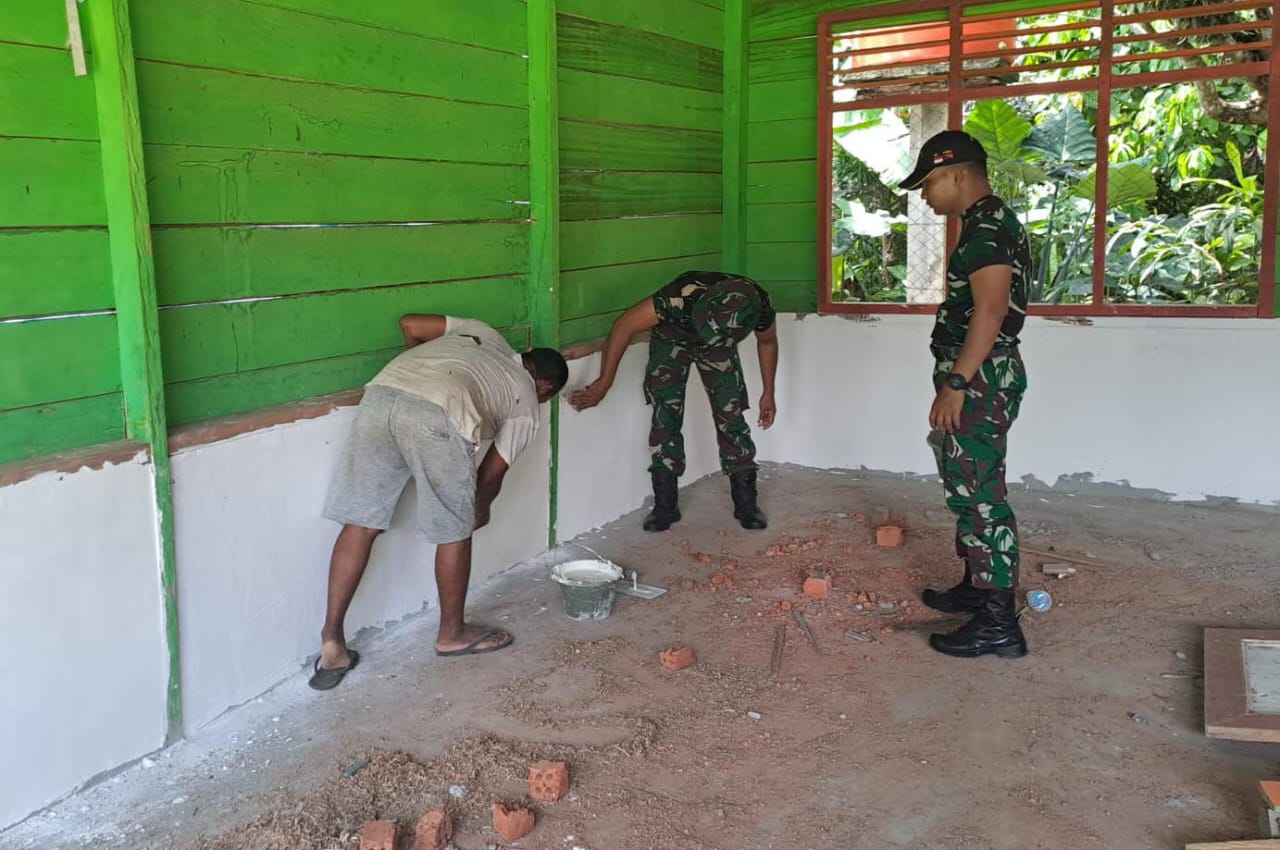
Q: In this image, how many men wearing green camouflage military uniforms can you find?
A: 2